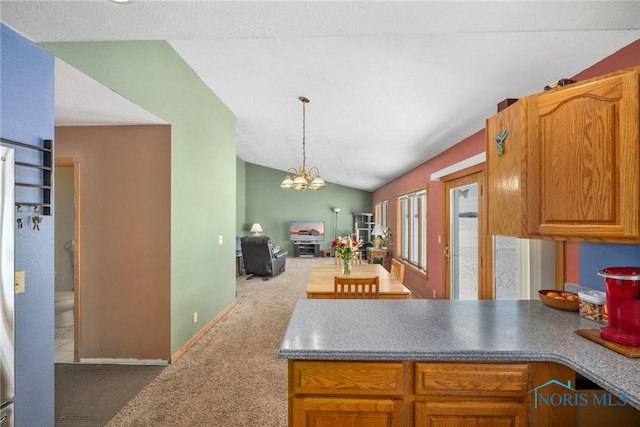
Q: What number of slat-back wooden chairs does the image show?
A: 3